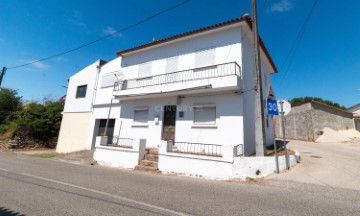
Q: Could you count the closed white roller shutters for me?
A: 6